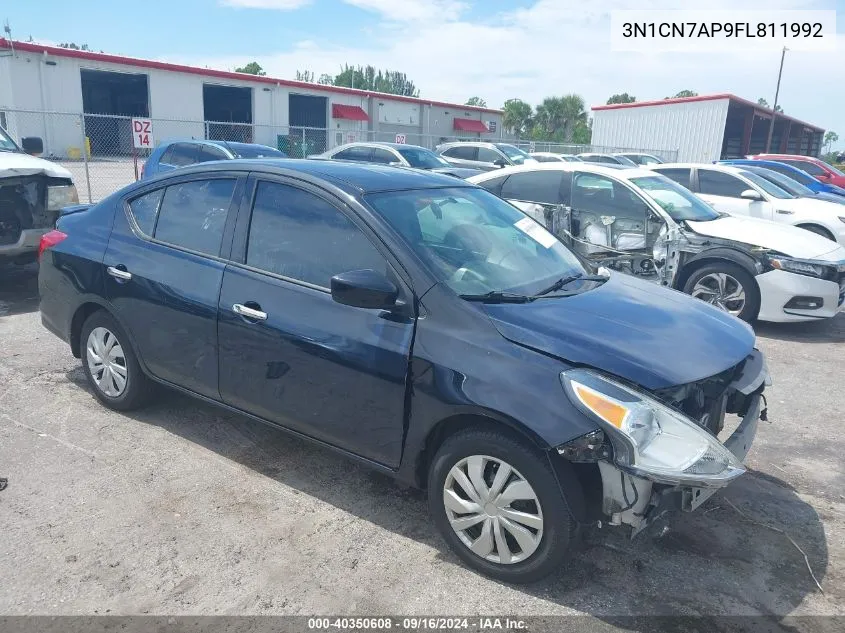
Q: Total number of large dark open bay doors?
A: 3